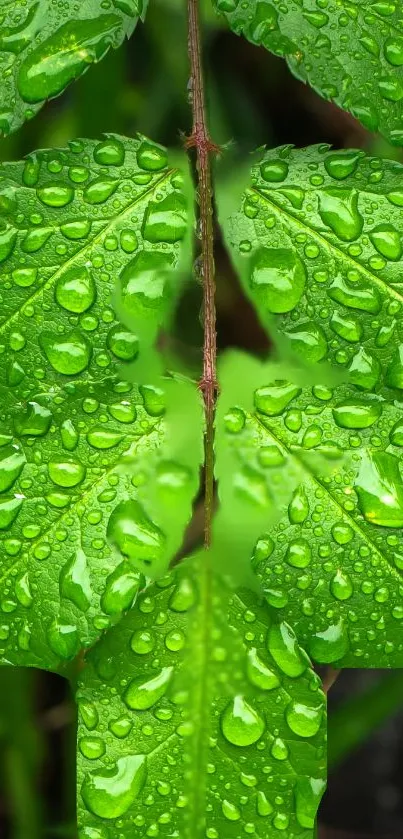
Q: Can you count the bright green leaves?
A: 7